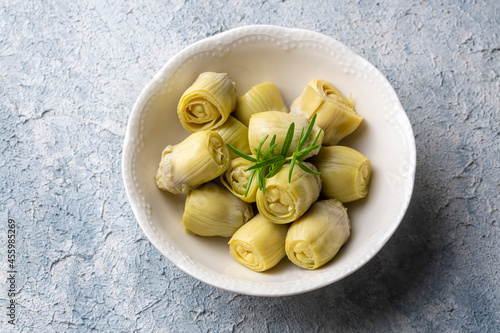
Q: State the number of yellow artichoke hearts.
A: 12